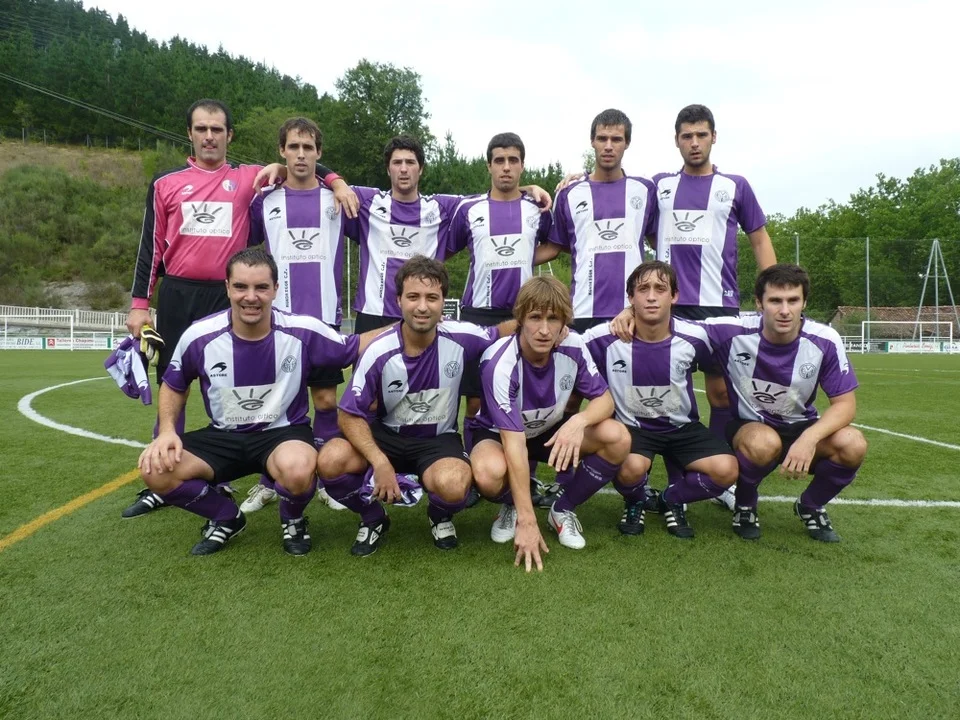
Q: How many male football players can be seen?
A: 11